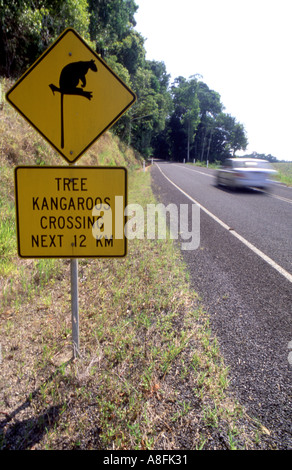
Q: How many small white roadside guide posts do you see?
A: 5